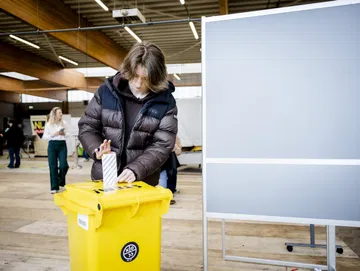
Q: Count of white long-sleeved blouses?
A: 1